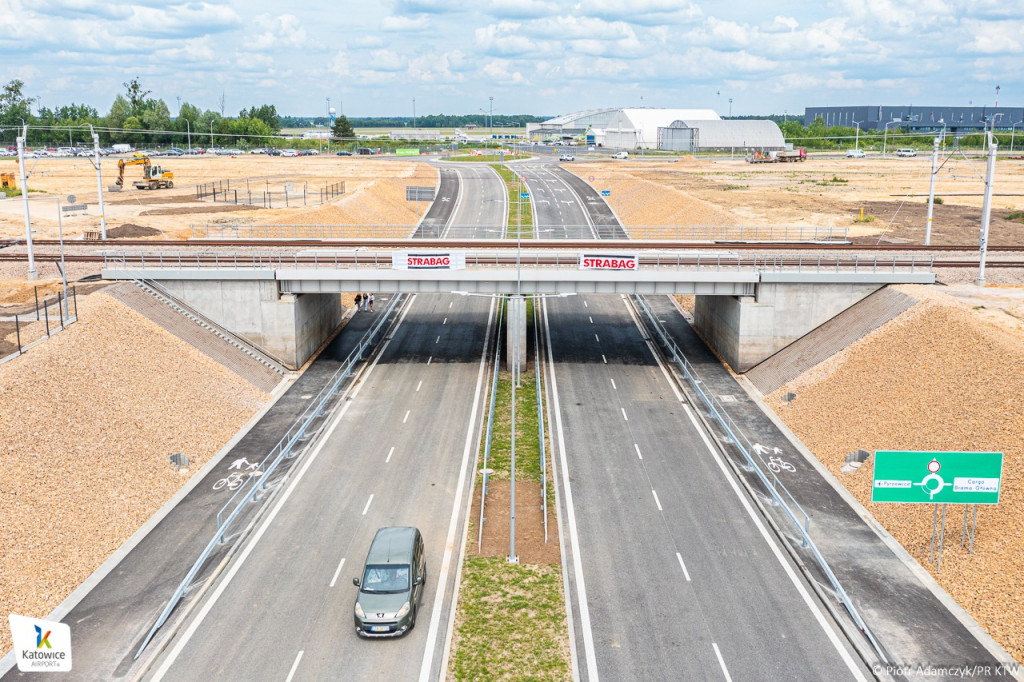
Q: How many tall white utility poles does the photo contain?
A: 4